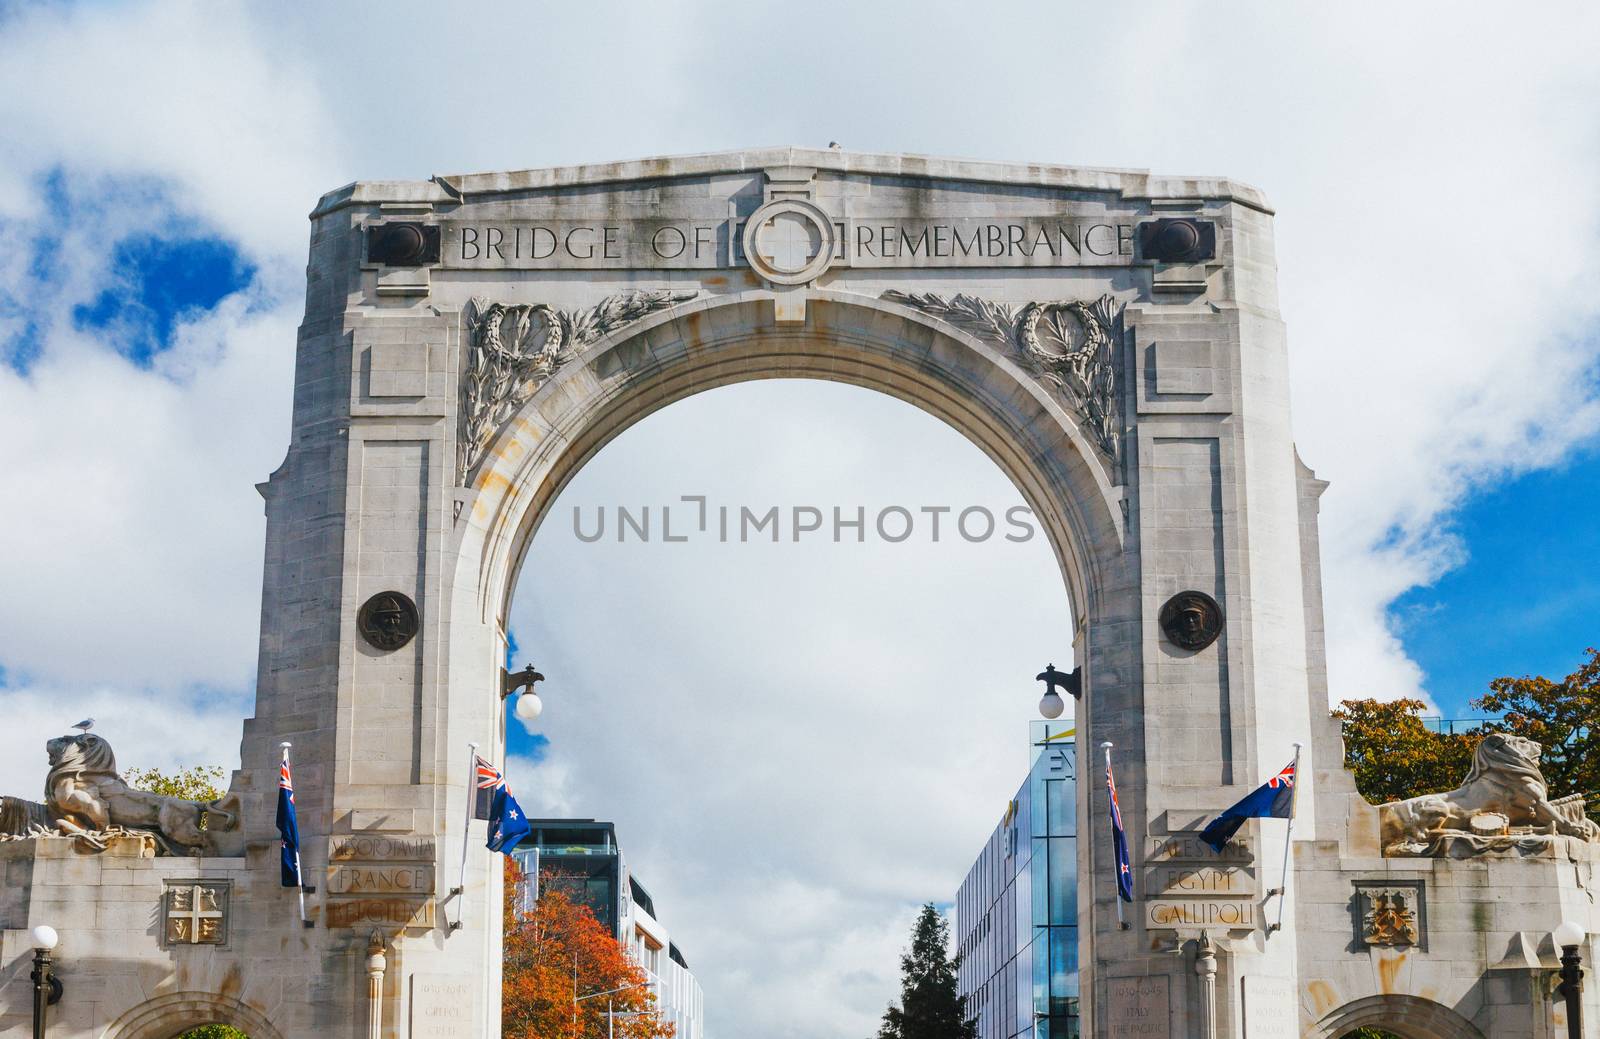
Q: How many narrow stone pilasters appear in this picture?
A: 2